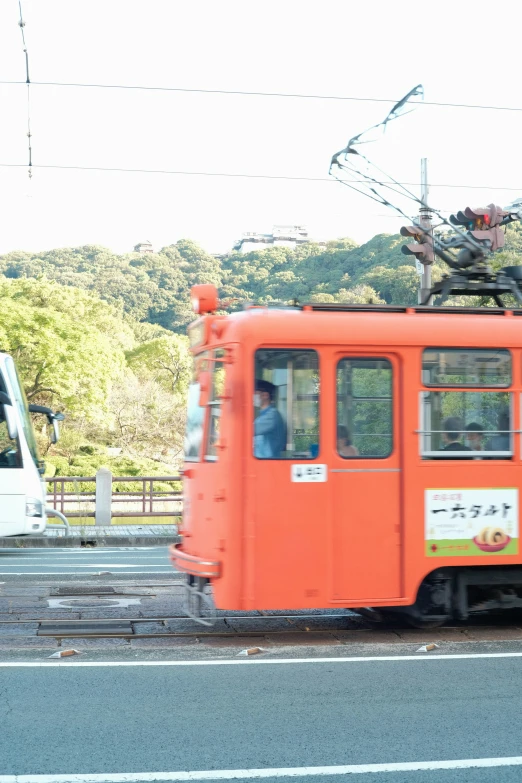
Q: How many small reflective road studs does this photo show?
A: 3